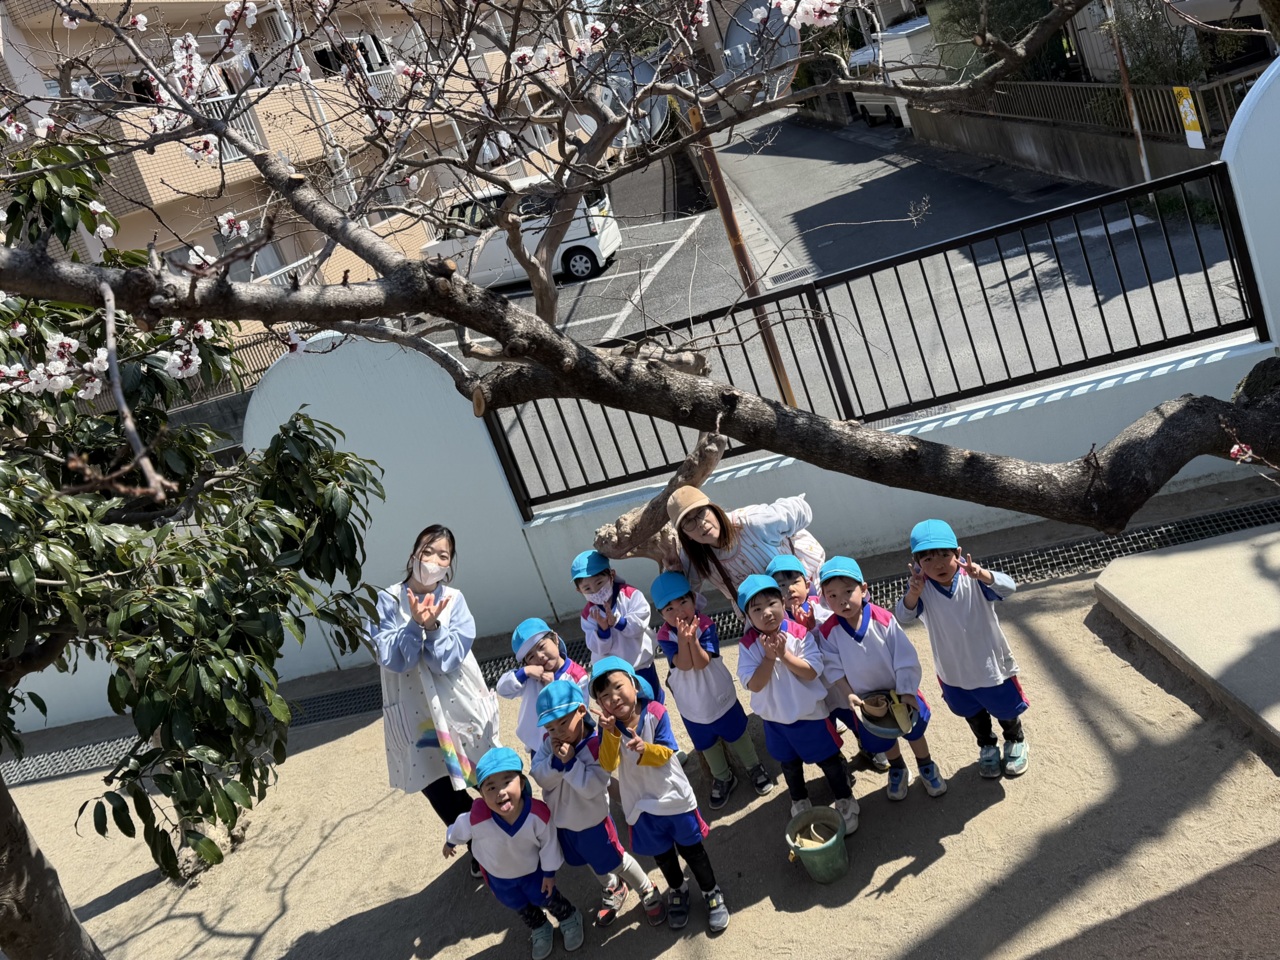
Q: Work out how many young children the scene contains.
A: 10